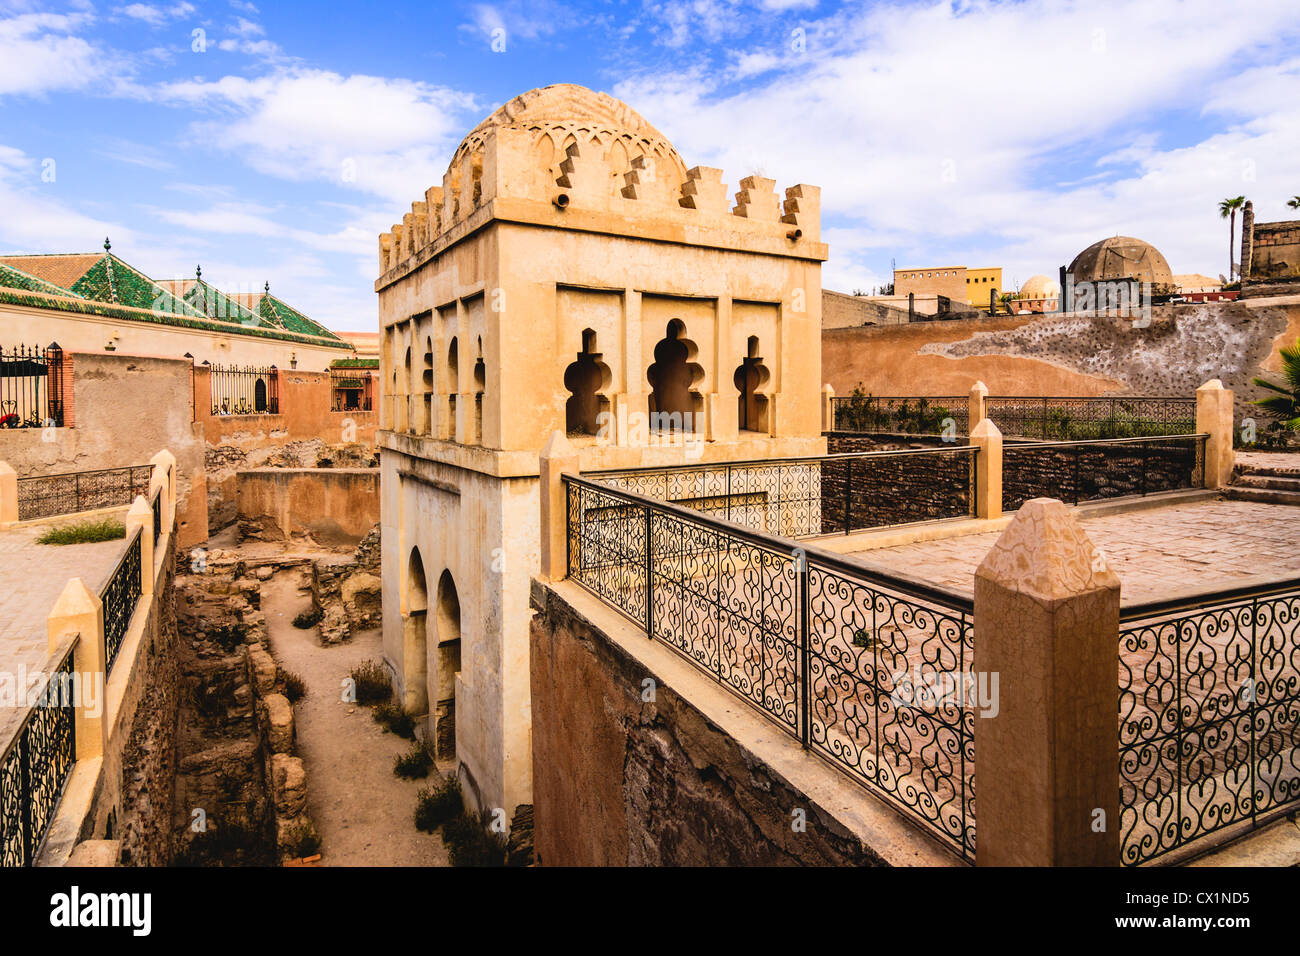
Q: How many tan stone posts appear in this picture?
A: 11